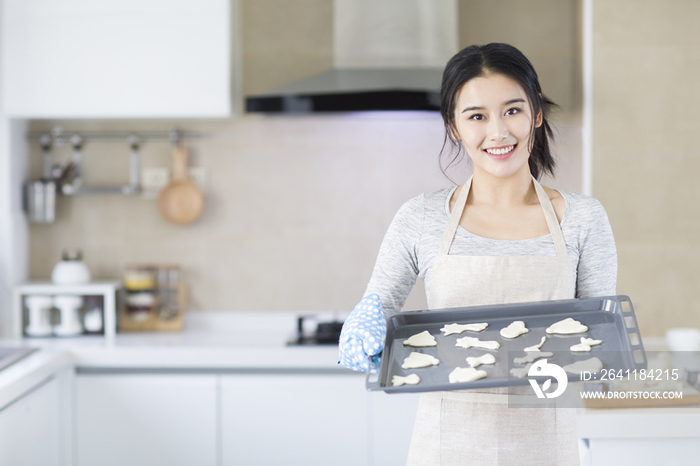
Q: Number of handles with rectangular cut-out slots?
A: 2